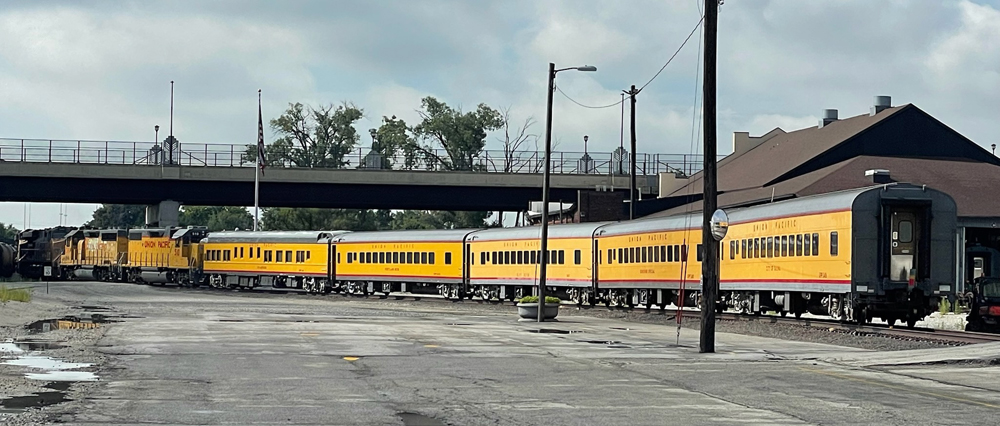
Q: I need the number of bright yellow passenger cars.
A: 5